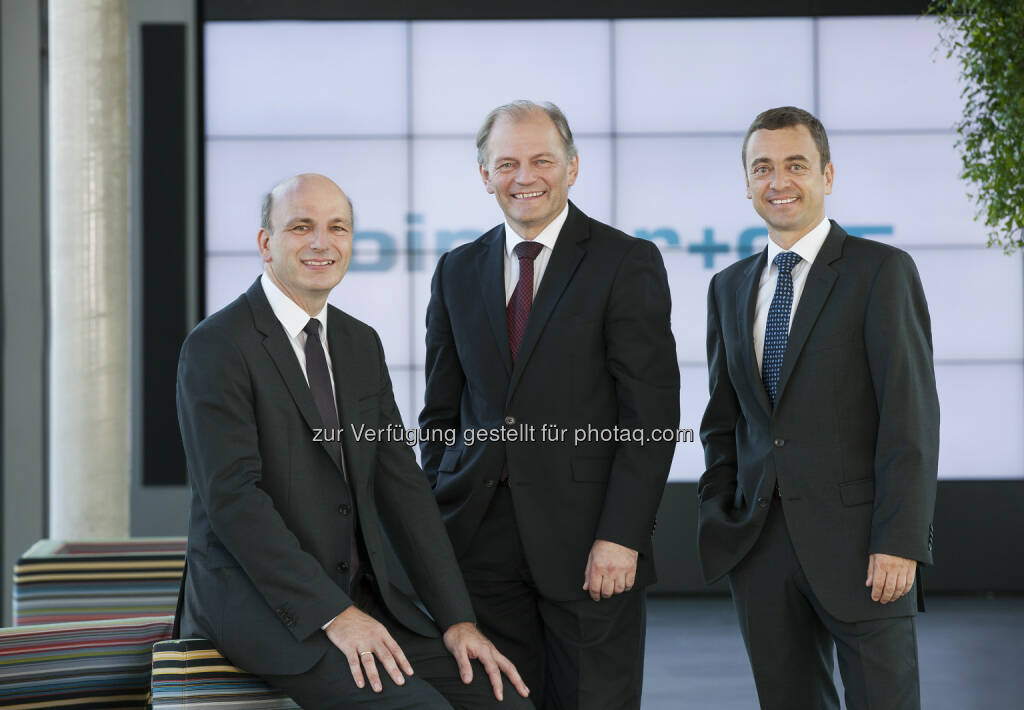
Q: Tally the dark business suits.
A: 3